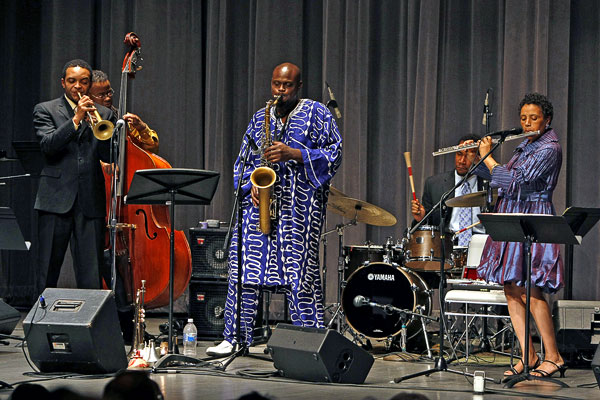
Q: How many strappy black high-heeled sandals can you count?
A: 2